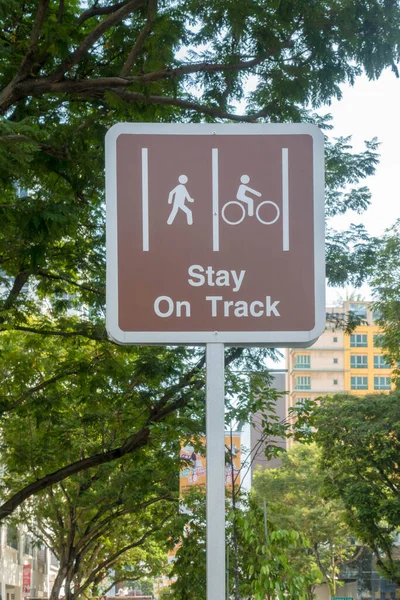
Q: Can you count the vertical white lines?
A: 3